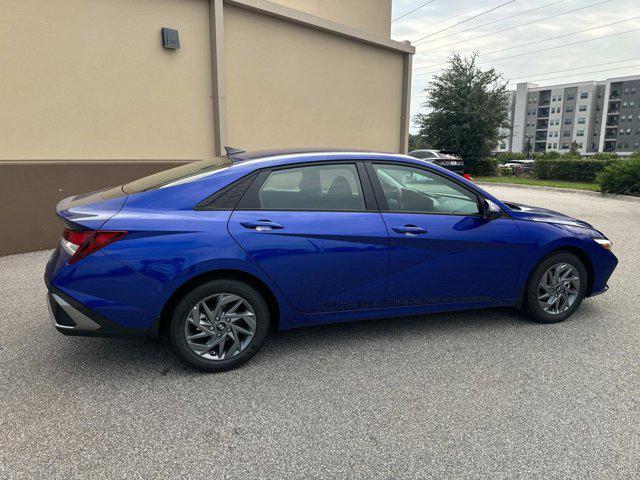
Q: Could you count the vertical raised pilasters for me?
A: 2